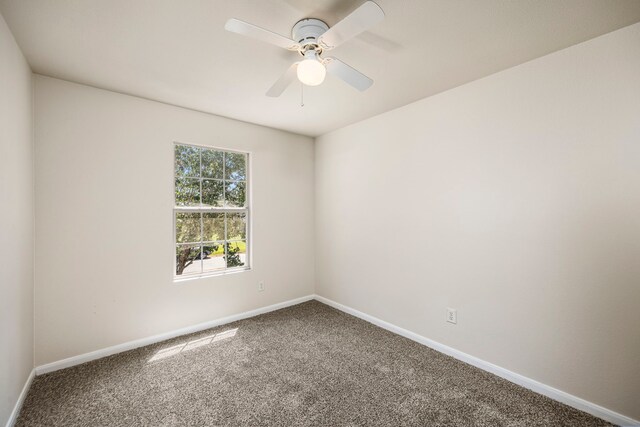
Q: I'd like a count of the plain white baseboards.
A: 3